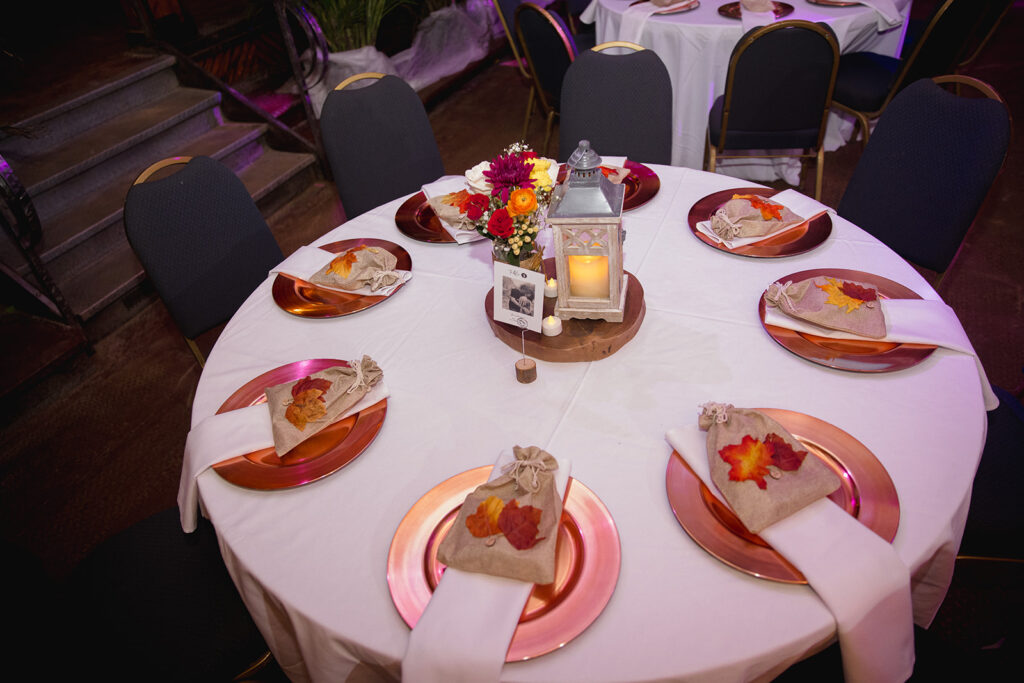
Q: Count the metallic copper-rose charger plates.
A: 11